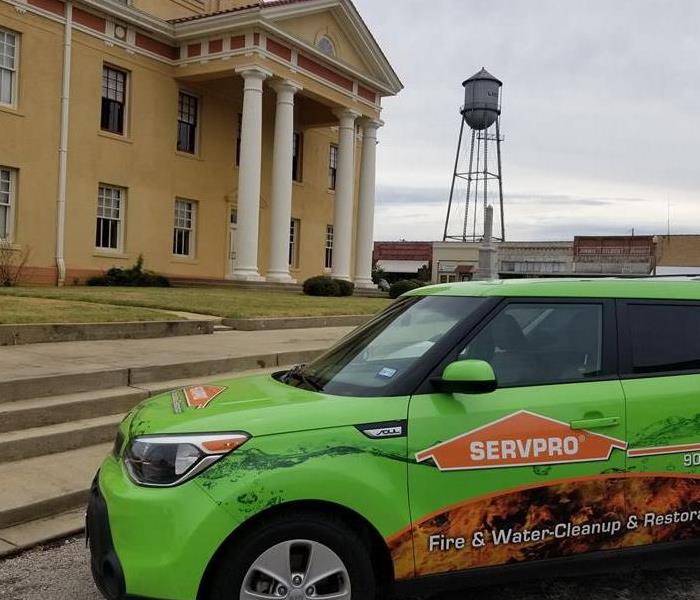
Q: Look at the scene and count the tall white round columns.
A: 4